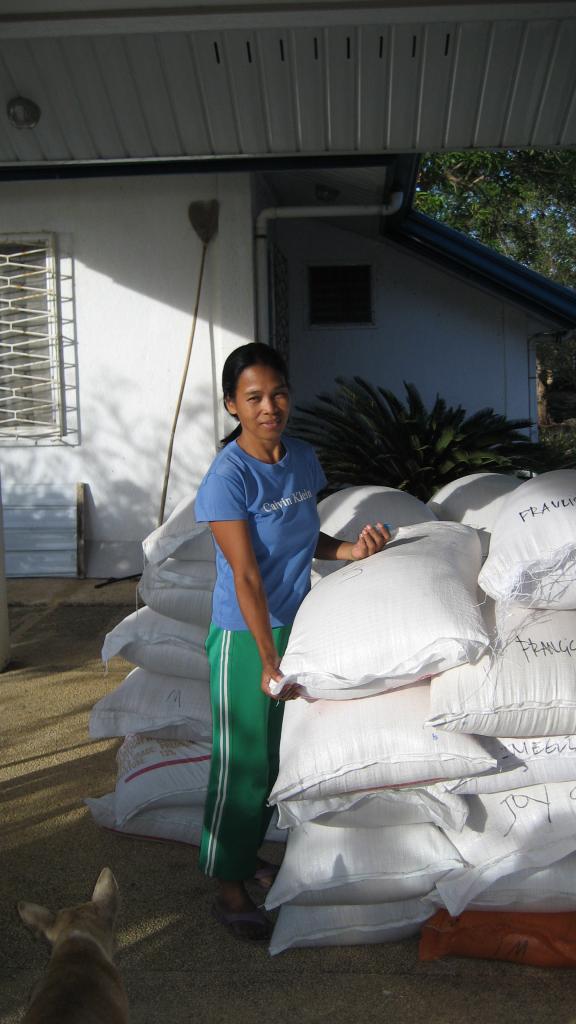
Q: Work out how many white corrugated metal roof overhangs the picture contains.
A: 1